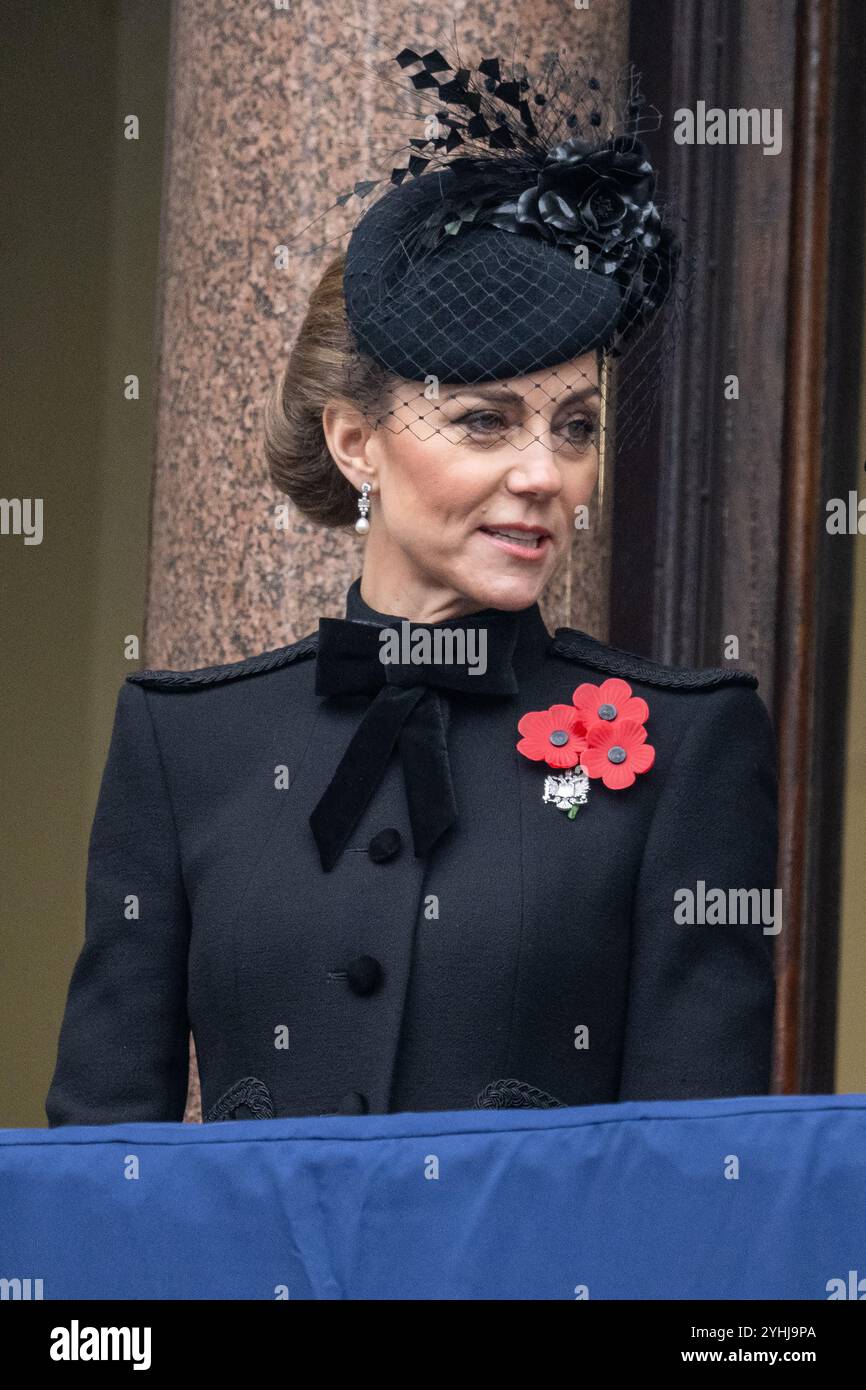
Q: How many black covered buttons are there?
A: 3